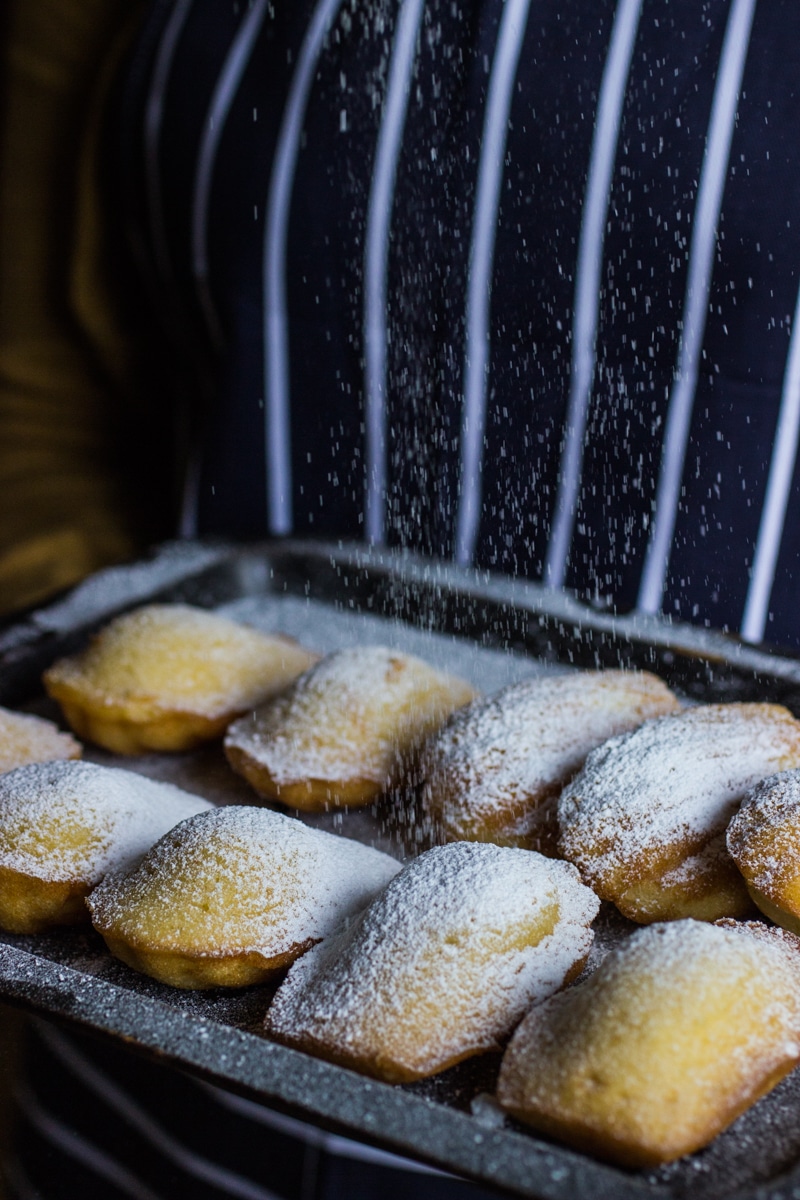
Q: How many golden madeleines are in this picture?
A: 10